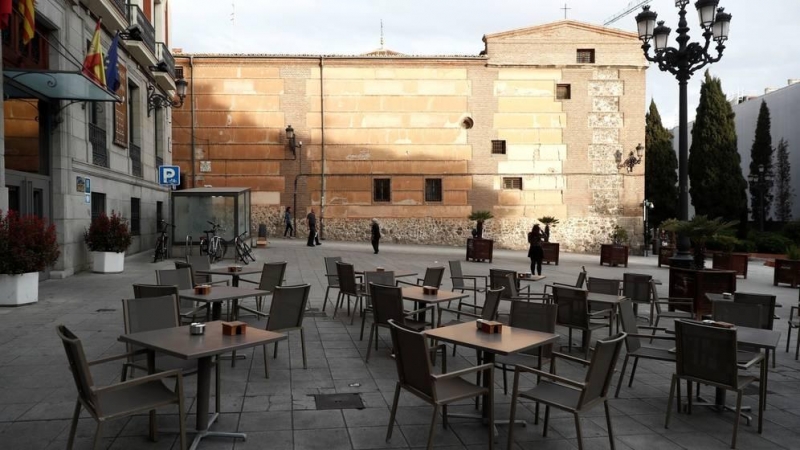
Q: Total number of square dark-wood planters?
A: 7